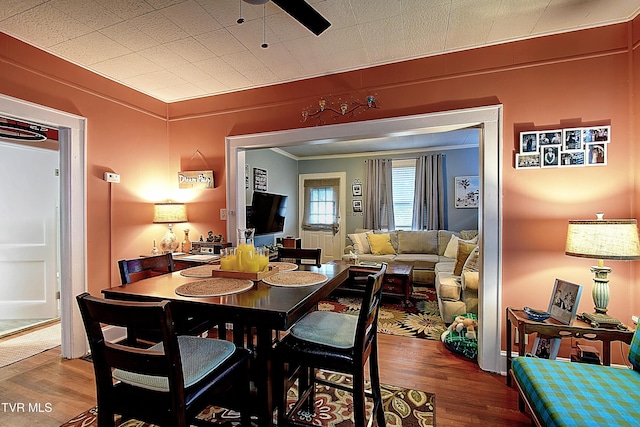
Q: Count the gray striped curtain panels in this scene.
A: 2